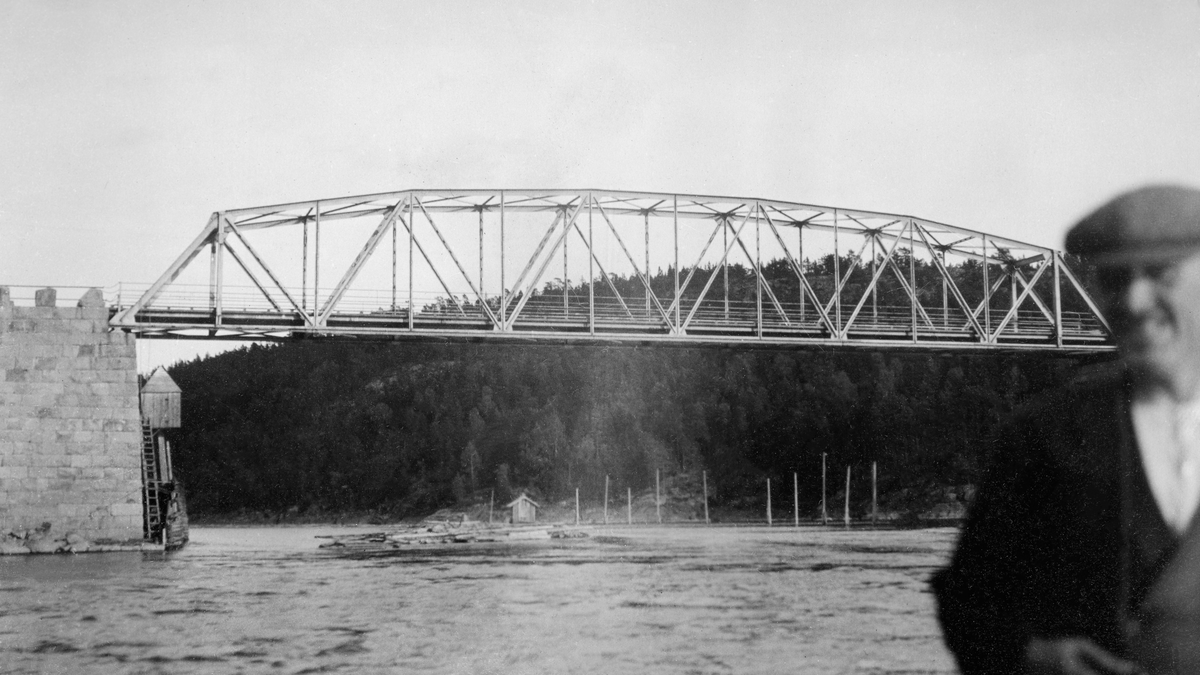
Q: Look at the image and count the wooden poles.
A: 11